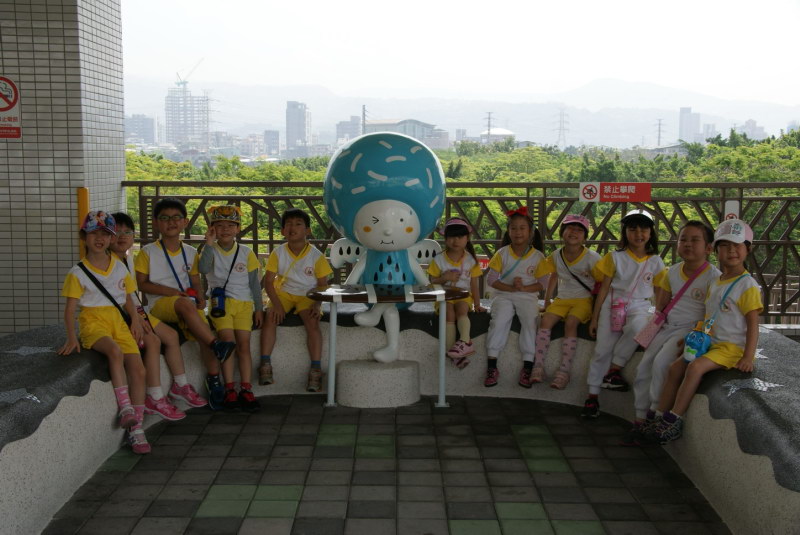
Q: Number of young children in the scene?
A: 11